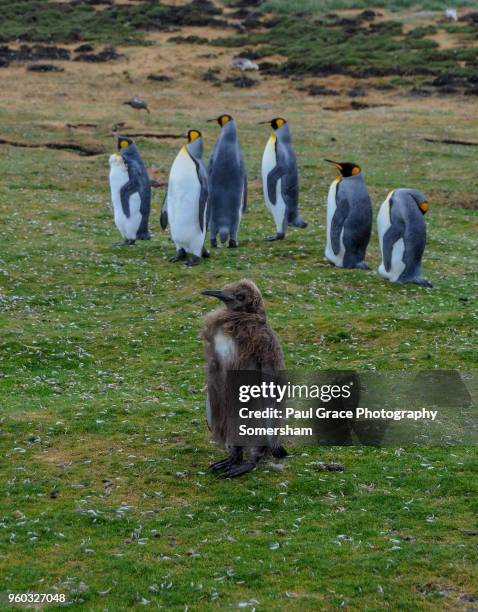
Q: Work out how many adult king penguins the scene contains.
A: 6